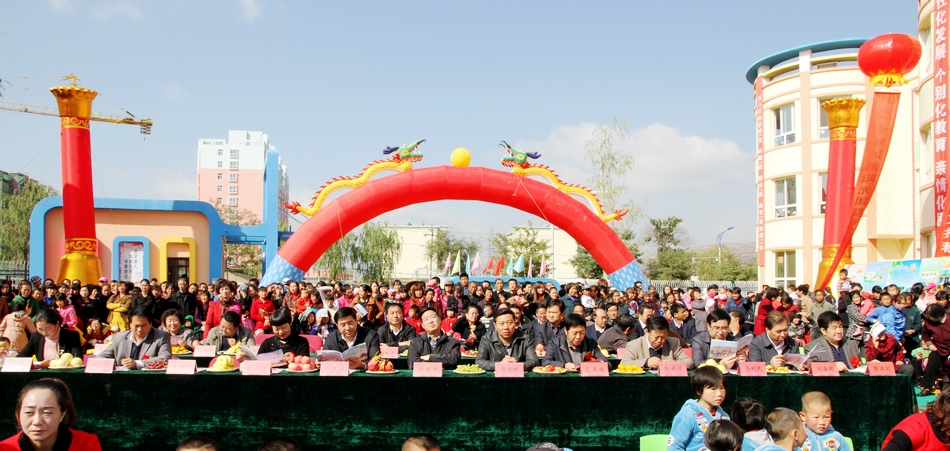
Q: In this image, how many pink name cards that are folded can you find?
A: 12